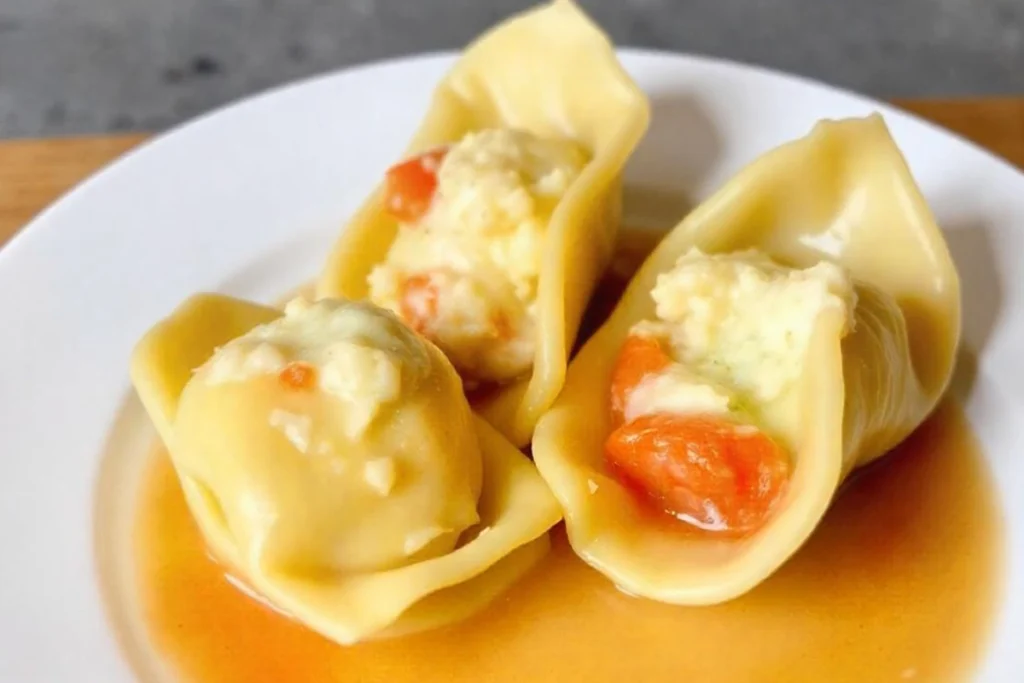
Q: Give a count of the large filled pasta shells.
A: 3